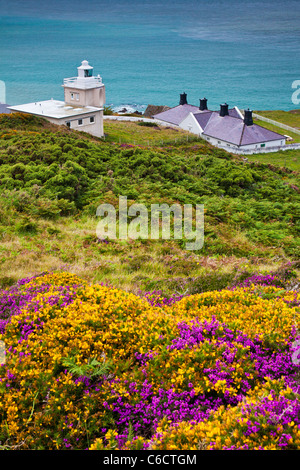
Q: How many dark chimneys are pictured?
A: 4